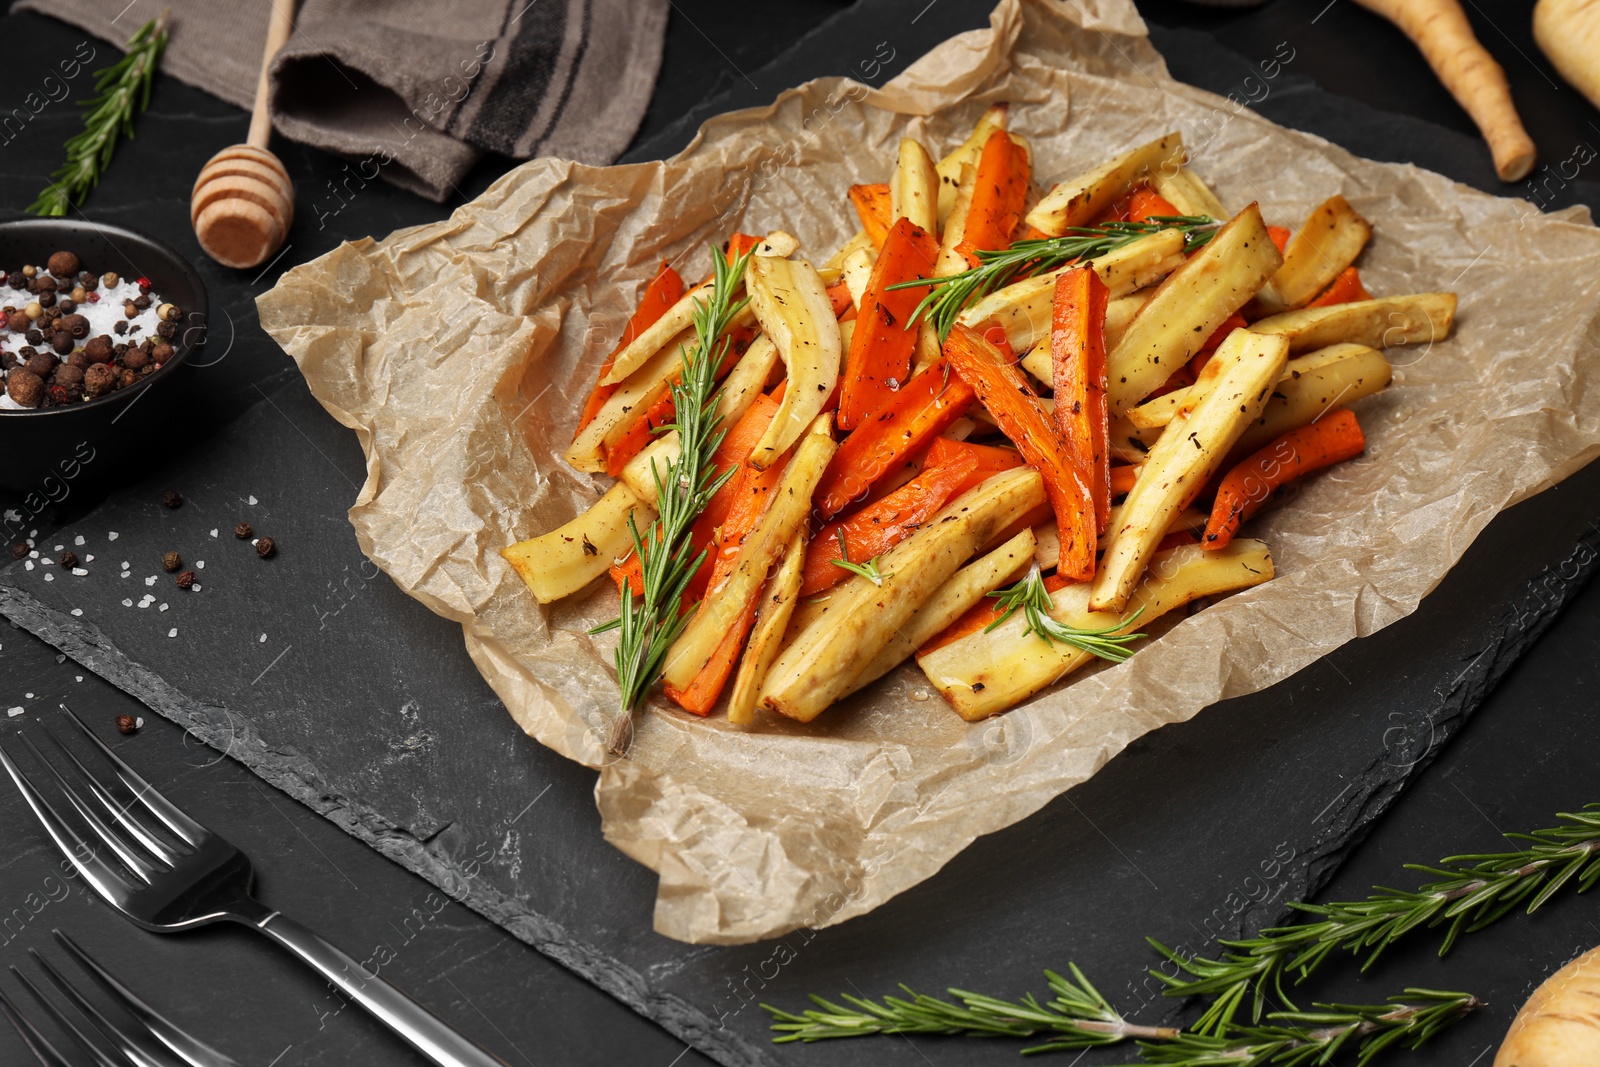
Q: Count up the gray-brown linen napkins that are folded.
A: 1